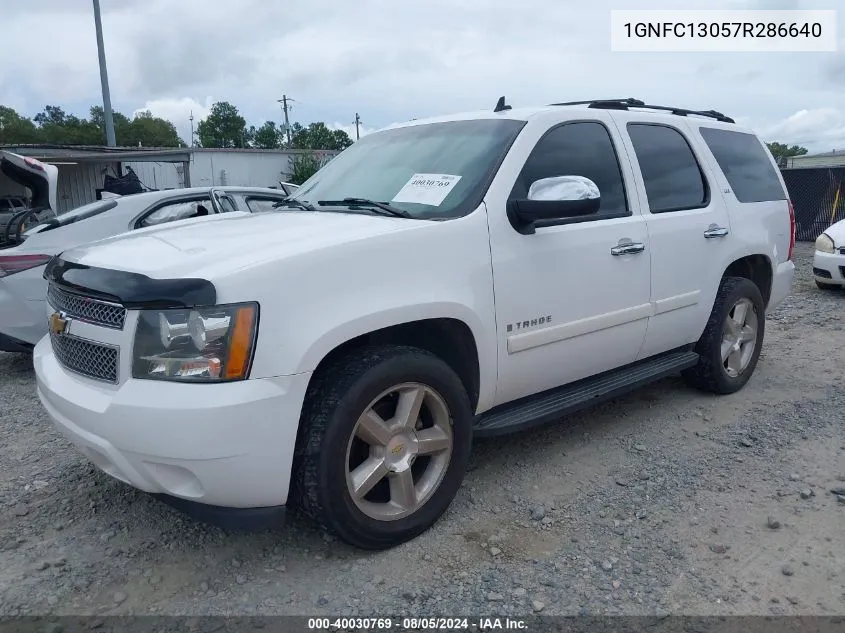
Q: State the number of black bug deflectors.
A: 1